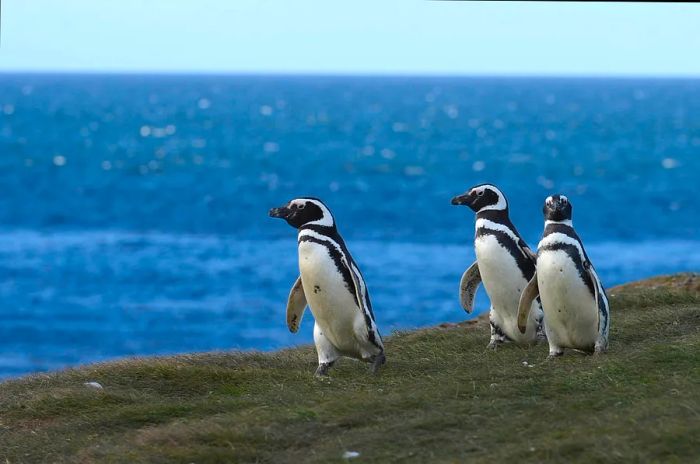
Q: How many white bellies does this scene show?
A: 3